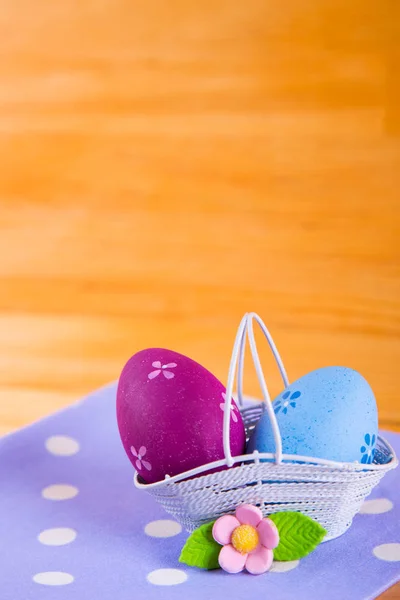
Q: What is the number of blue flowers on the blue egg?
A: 2